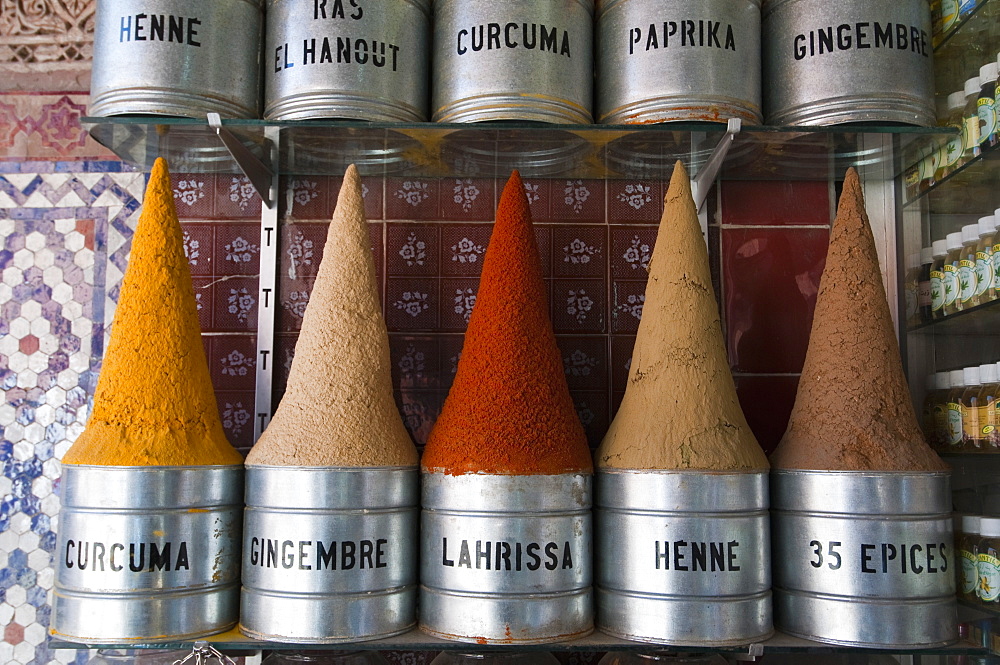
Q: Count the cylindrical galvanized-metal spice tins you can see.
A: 10